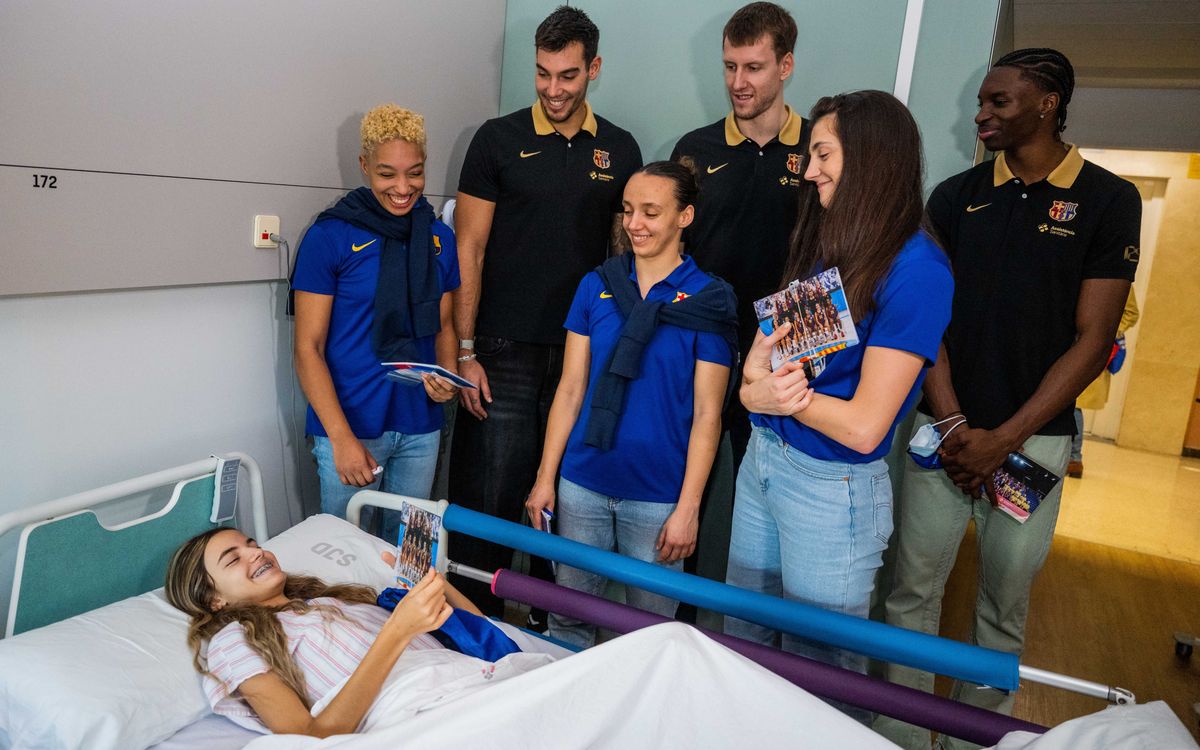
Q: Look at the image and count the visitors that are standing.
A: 6